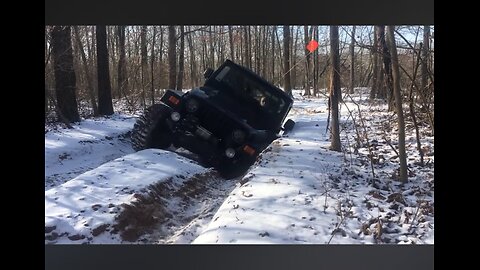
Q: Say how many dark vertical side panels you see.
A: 2